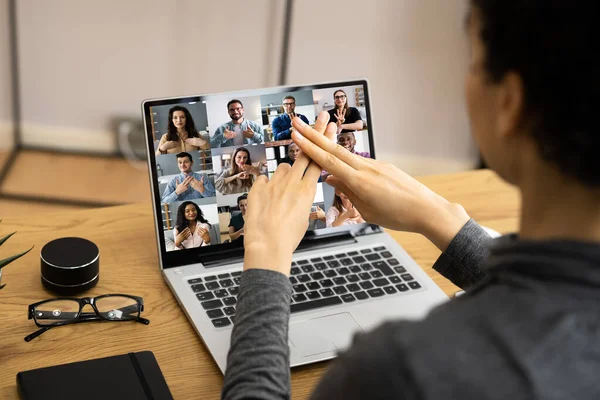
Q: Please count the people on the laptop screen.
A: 12